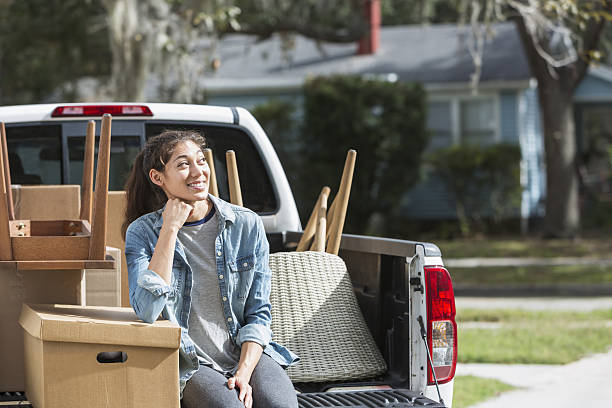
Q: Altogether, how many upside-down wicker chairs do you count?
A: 1